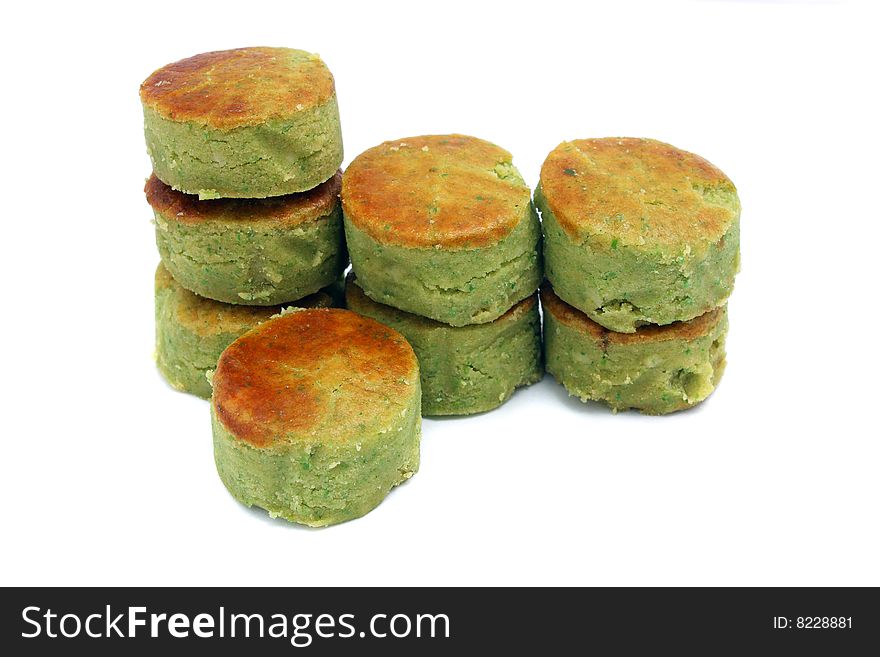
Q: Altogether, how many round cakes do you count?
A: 8